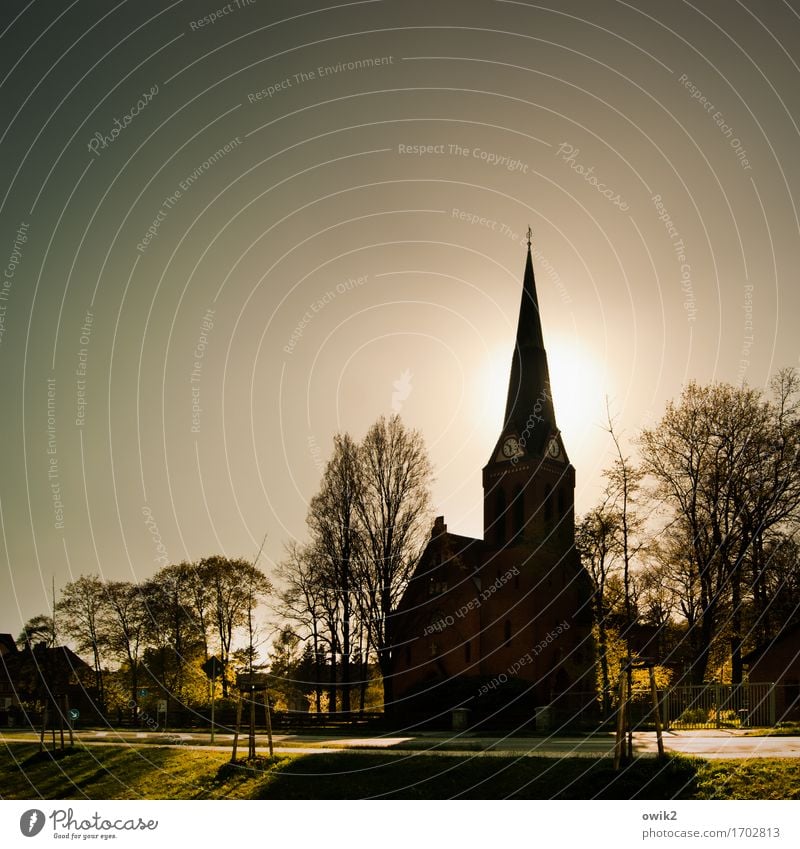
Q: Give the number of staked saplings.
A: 3